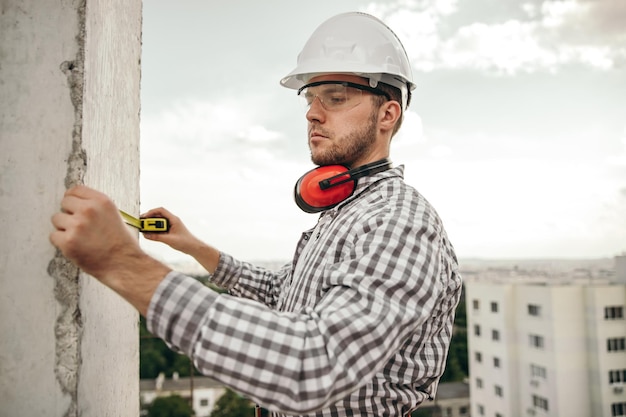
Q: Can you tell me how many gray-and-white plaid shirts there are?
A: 1